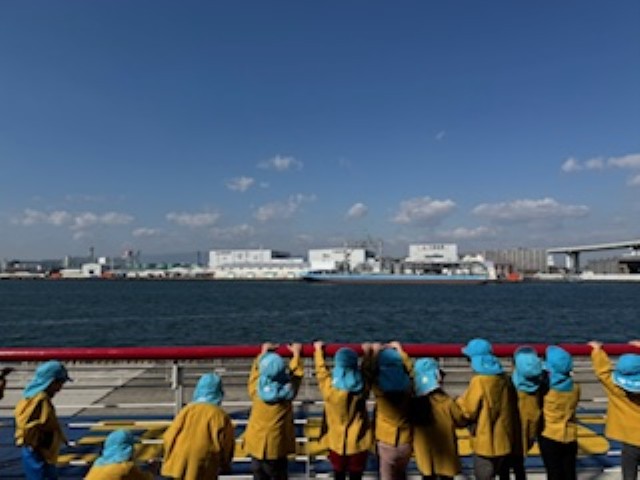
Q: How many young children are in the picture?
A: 11